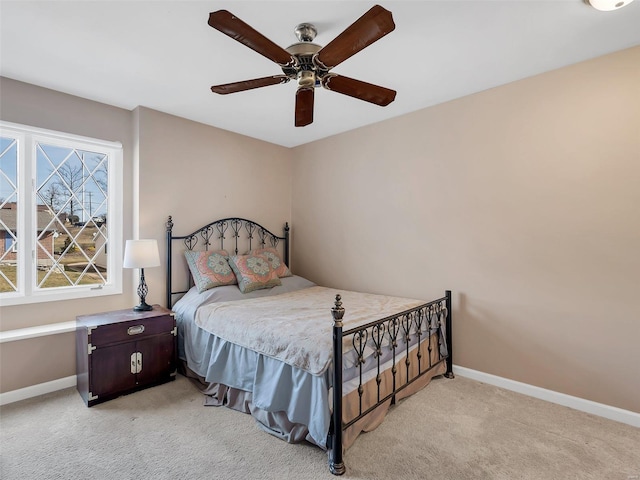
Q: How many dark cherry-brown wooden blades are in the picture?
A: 5